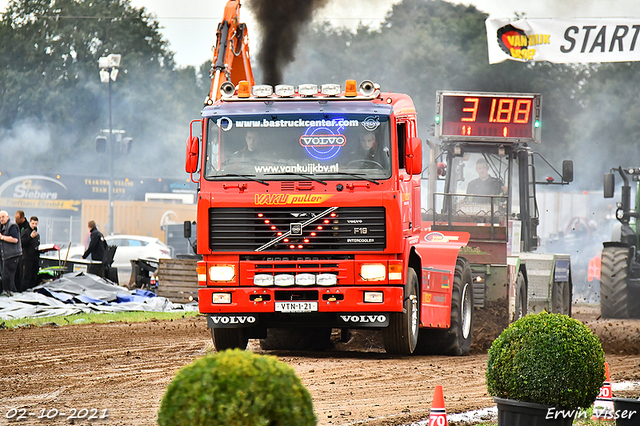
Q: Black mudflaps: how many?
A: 2